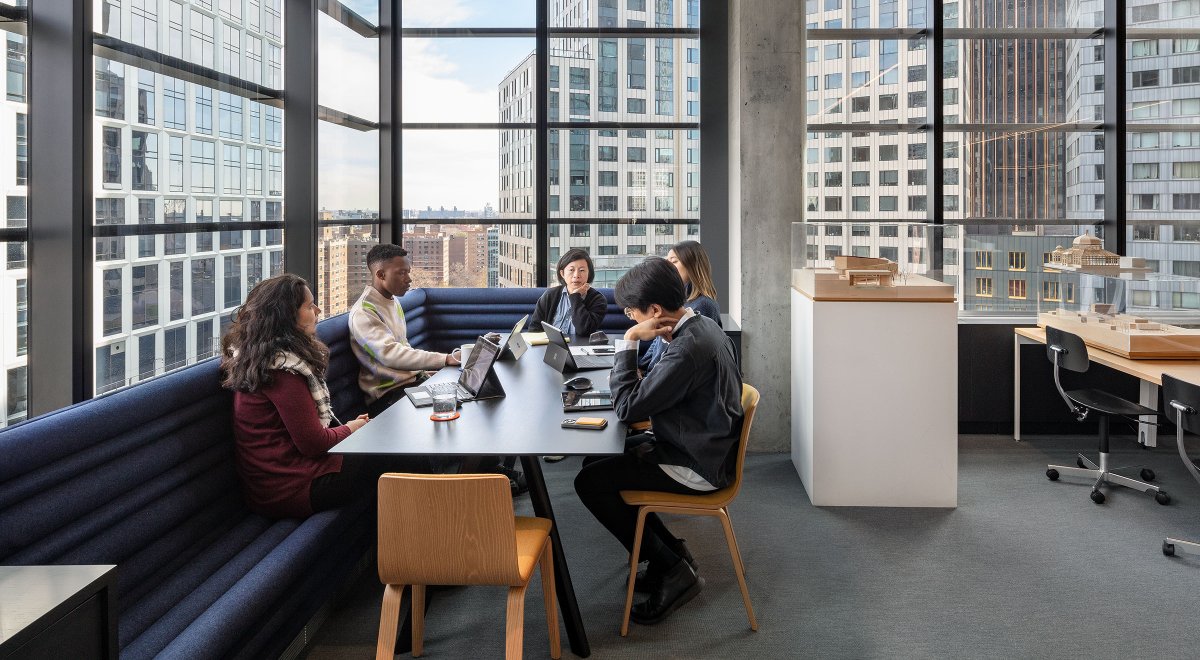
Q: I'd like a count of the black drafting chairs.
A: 2